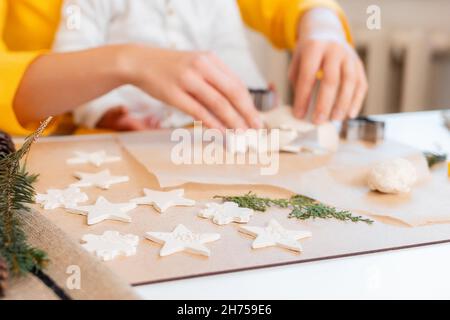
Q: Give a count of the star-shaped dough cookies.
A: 6